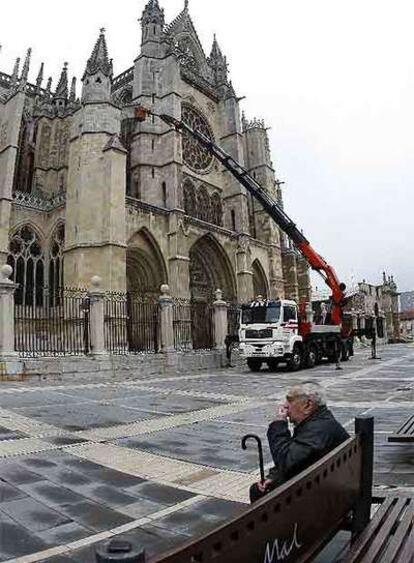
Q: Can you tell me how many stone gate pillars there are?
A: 4